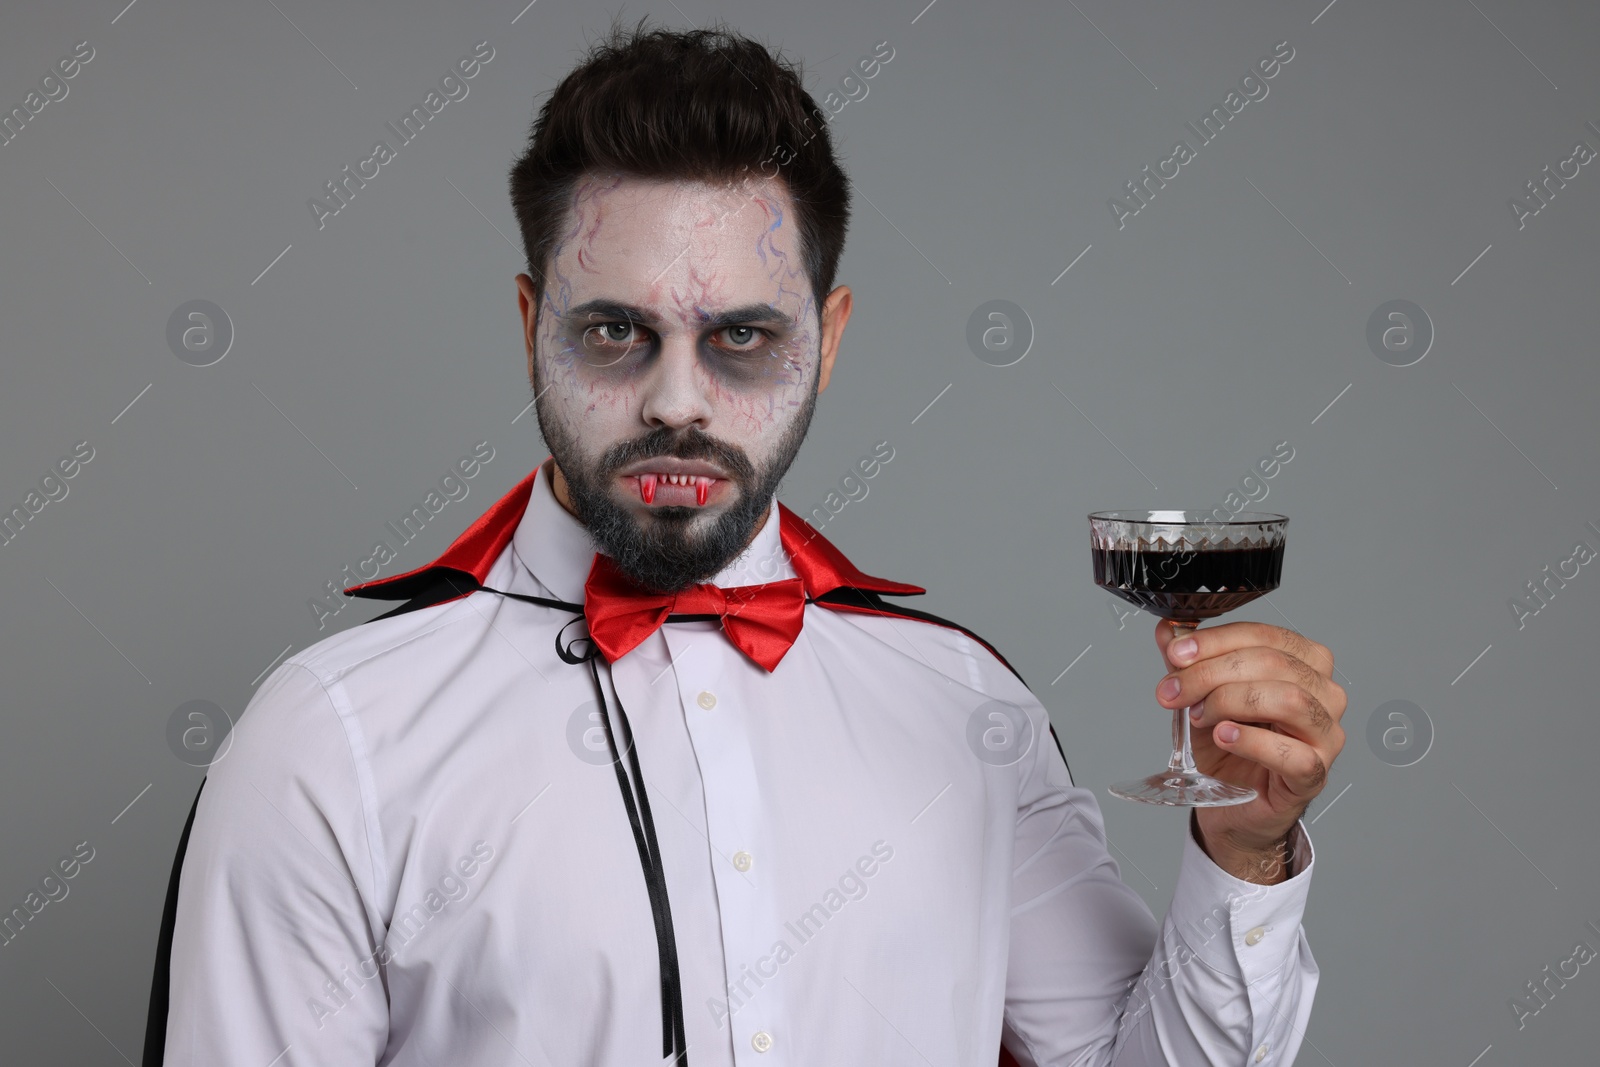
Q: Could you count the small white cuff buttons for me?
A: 2